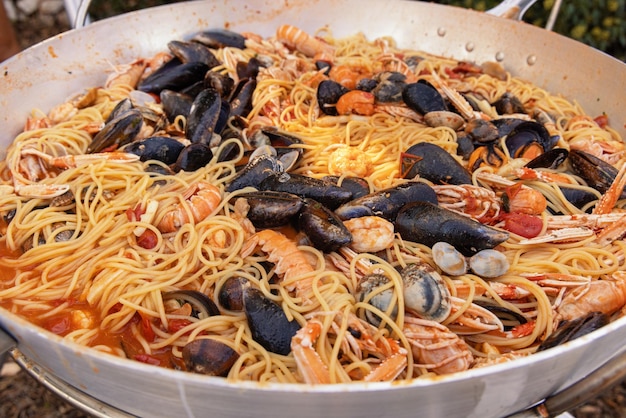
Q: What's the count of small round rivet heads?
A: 4